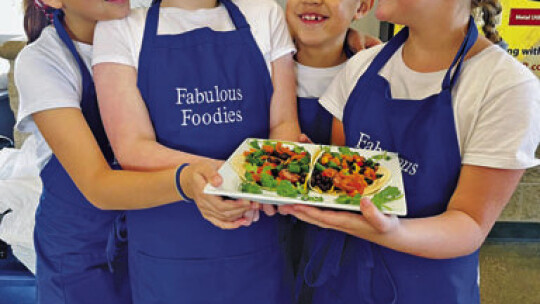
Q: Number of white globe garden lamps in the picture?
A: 0